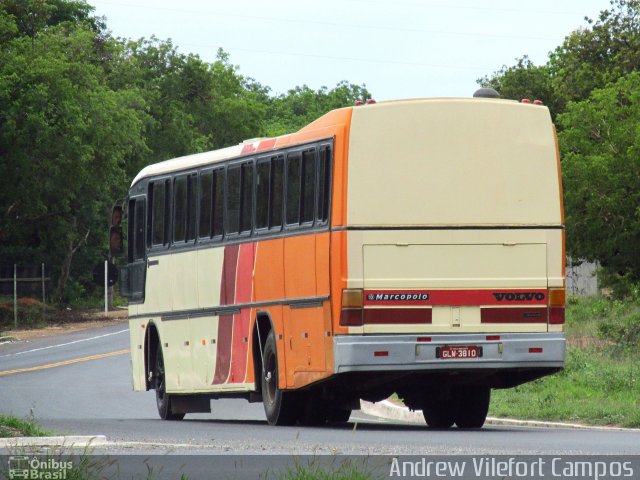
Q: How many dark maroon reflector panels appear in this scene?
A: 2